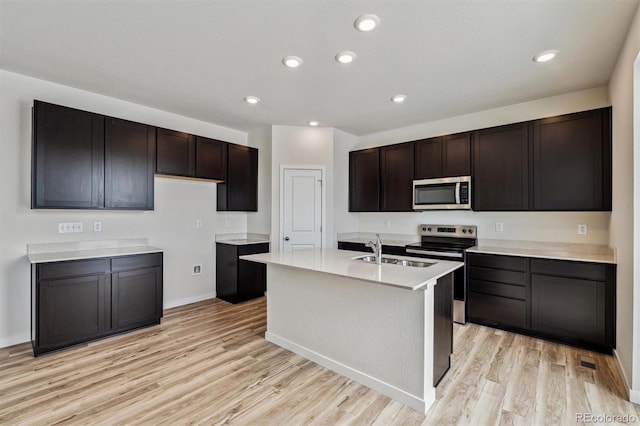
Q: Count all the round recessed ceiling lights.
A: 7